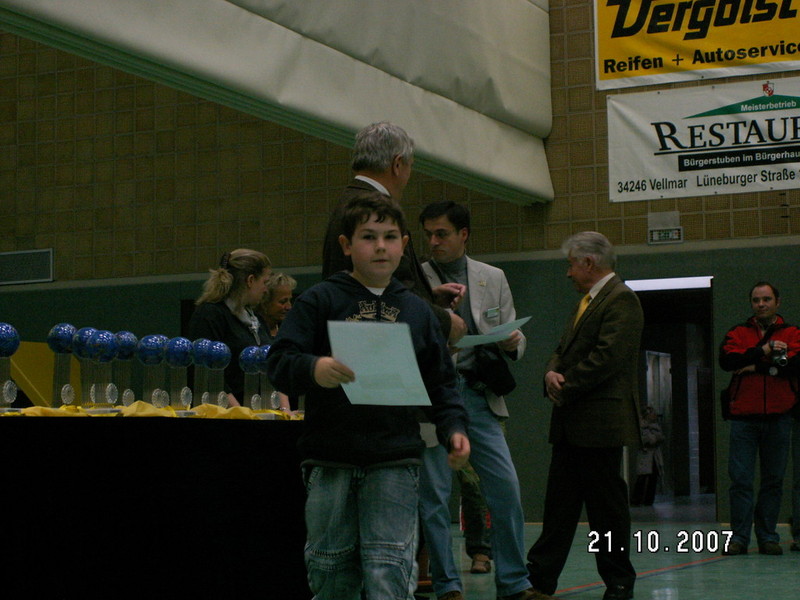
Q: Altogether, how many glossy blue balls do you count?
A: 12